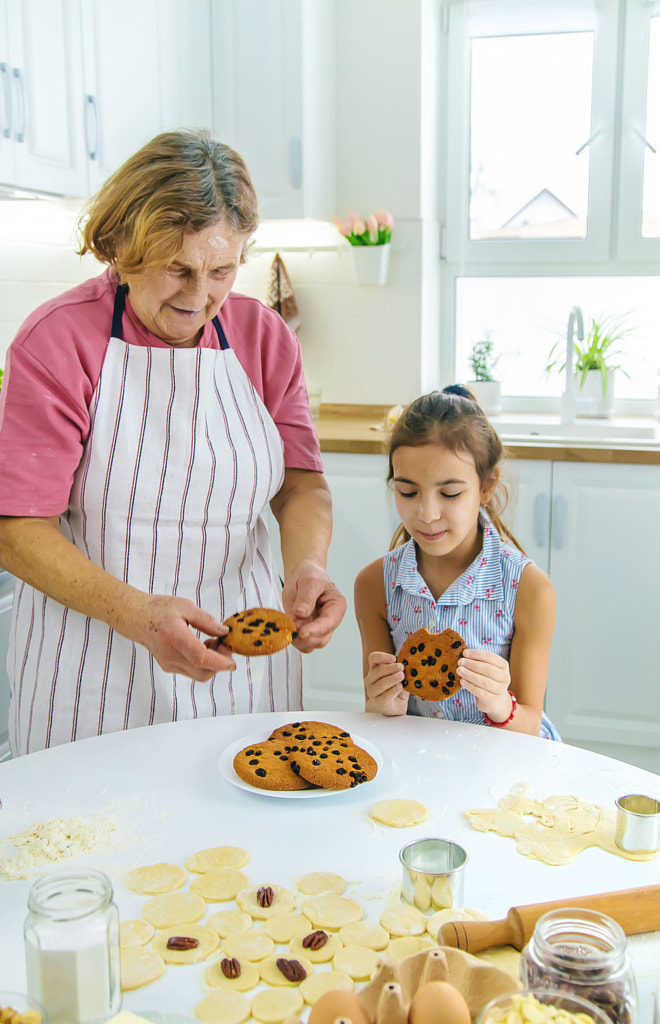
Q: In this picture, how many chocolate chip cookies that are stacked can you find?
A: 3